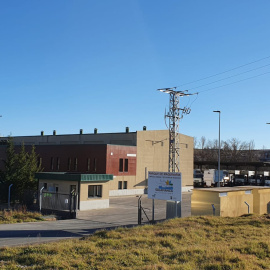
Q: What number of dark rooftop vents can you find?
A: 6